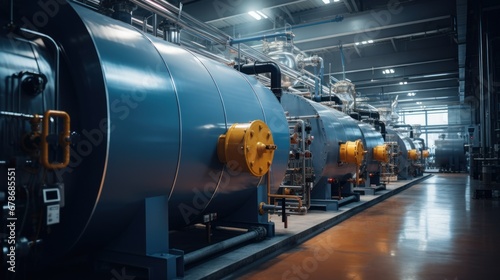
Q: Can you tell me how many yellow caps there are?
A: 5